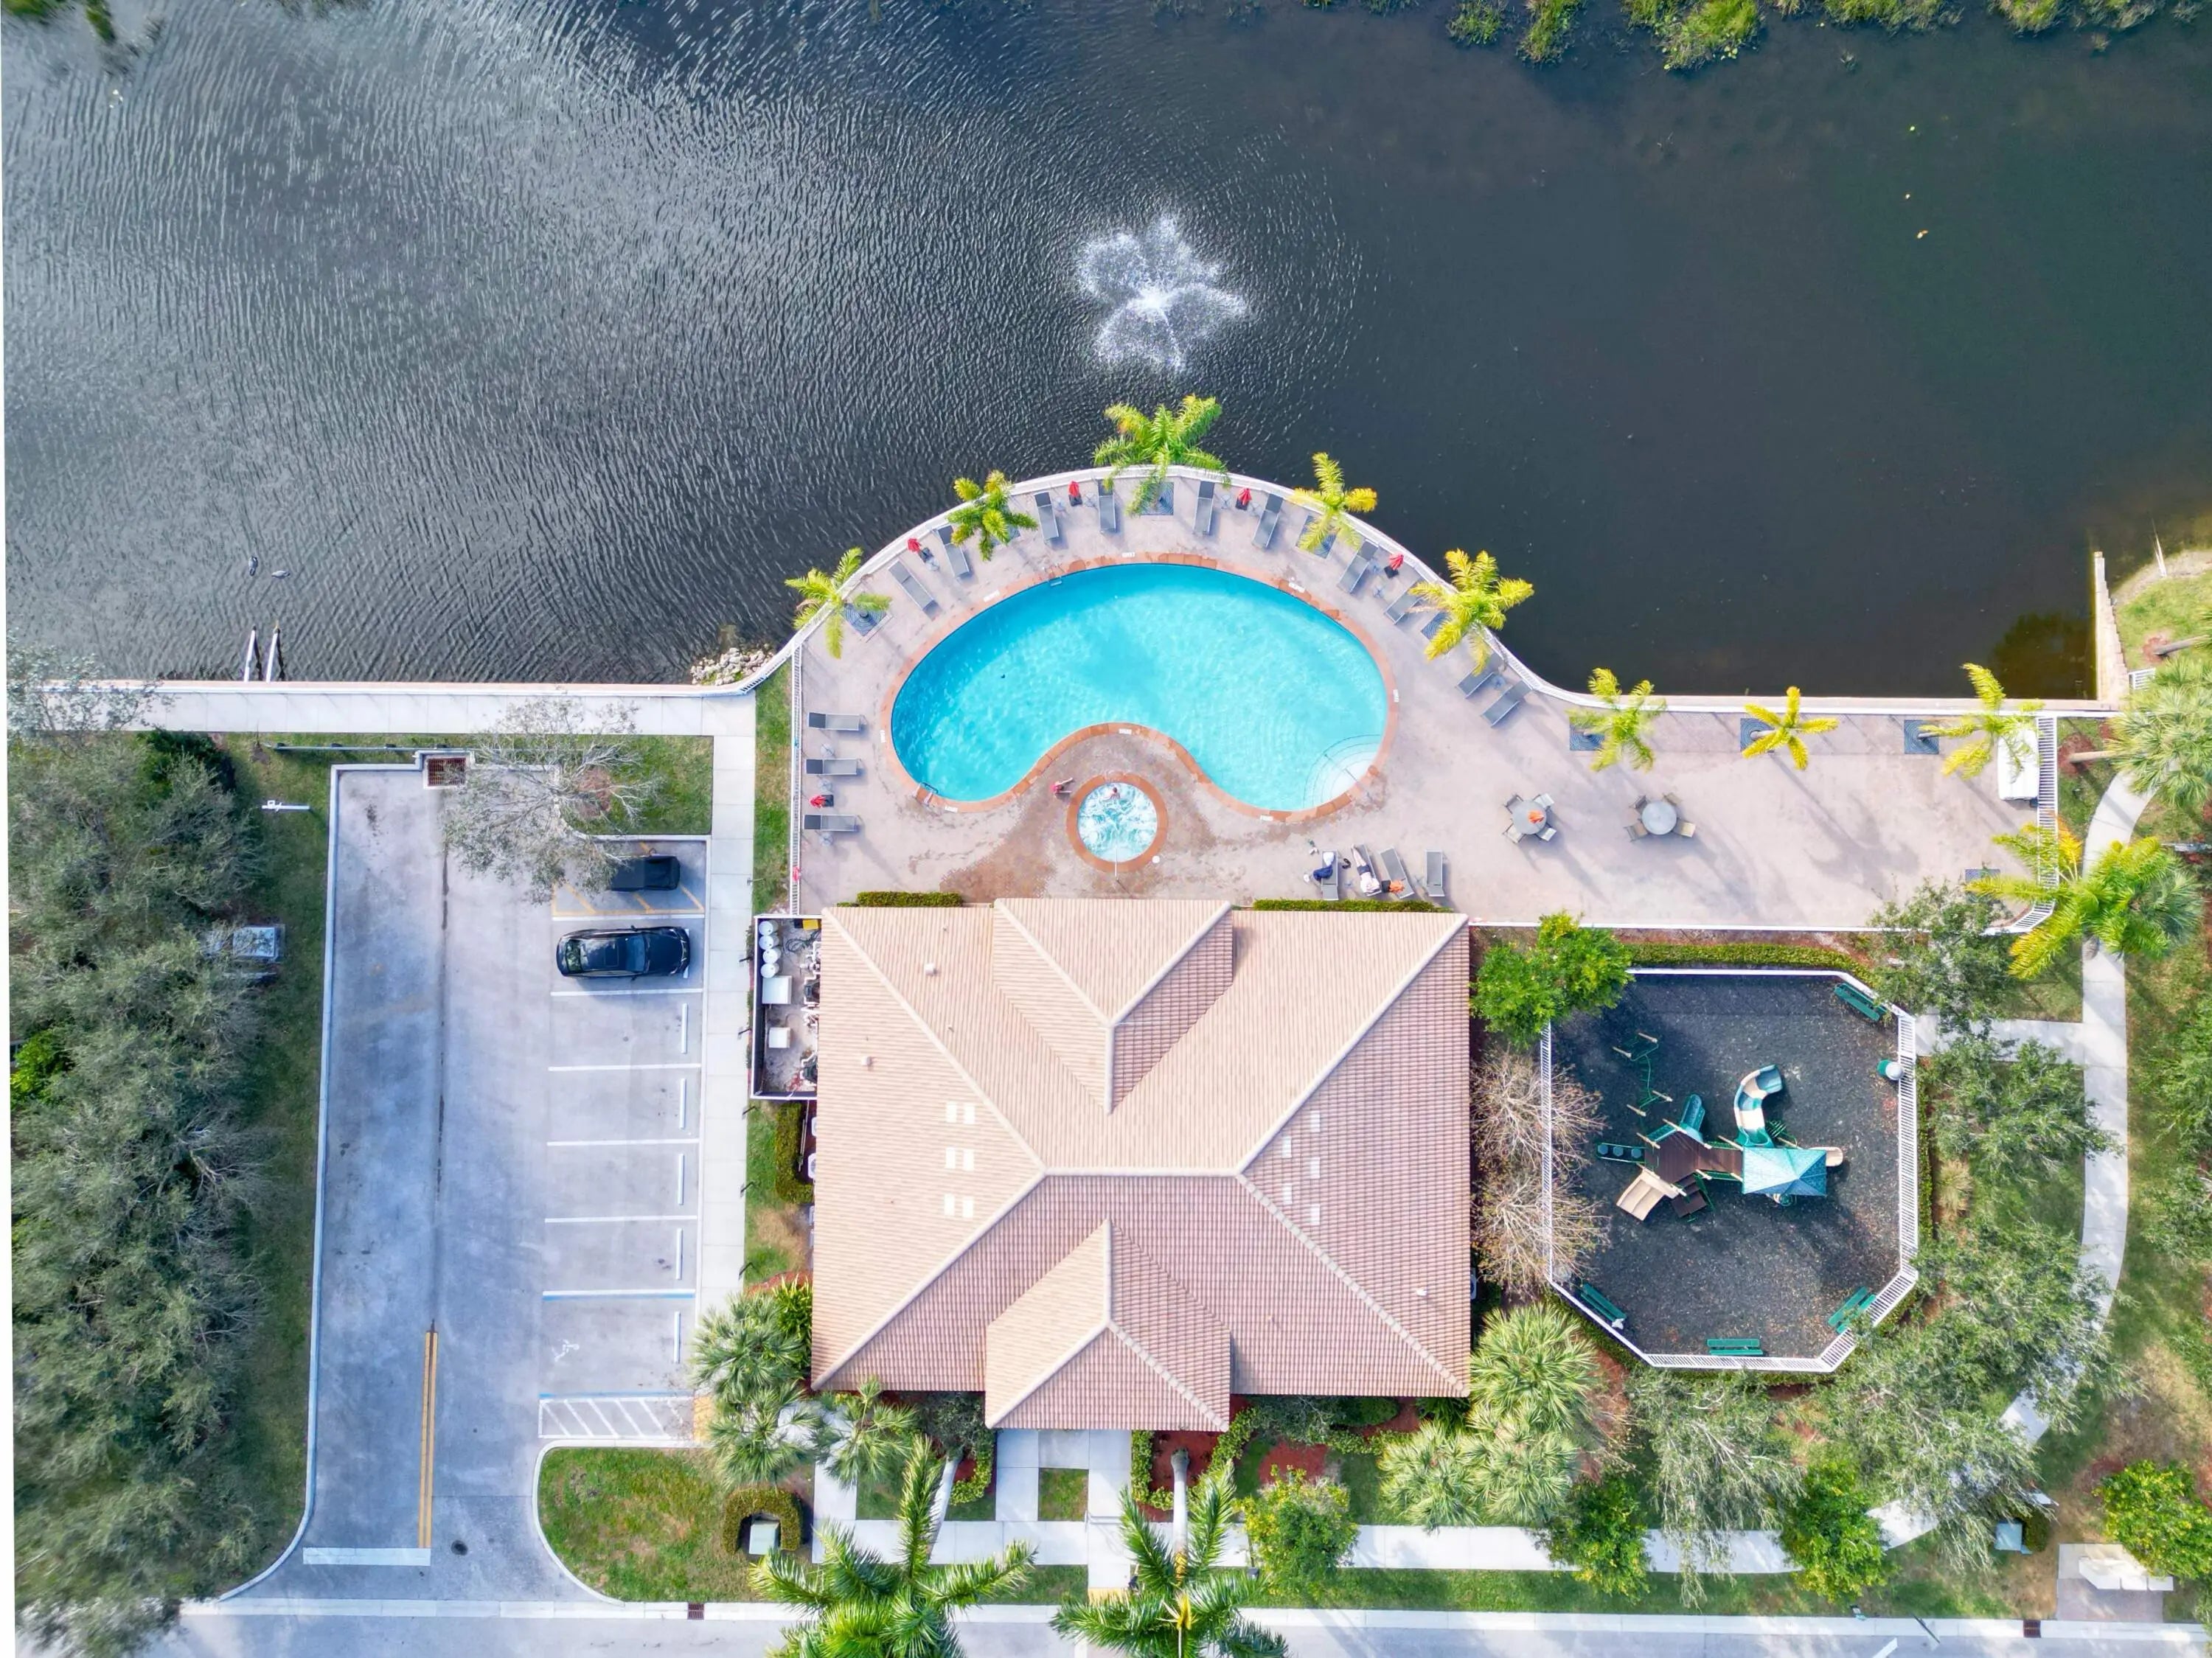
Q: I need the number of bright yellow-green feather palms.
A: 9